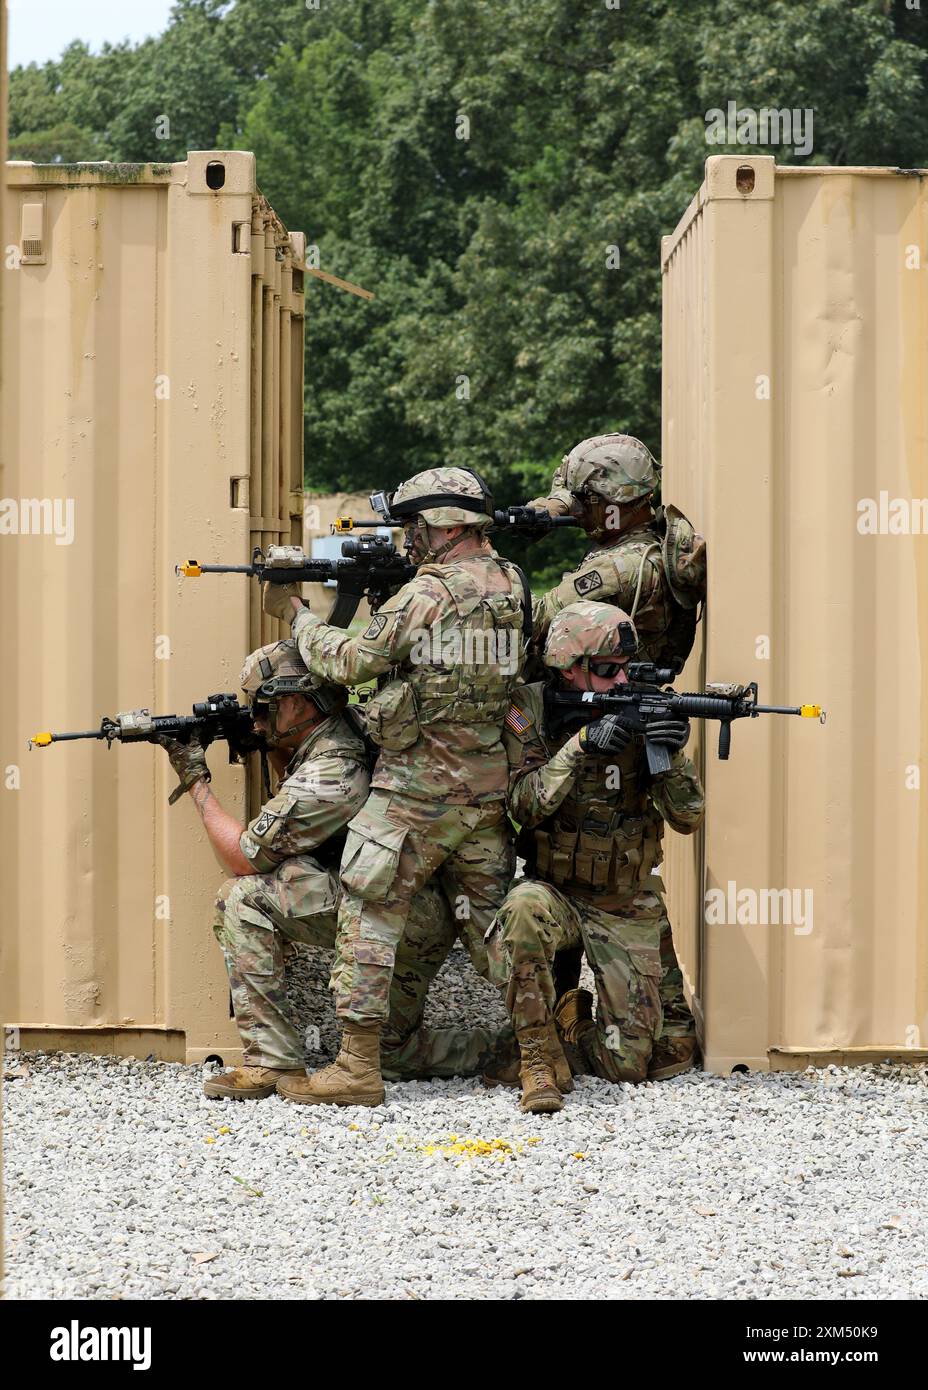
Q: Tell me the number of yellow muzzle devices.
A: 4